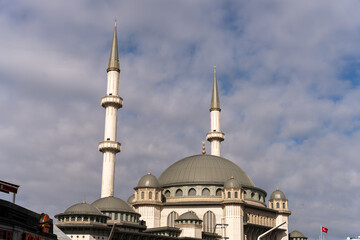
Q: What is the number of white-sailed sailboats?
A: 0